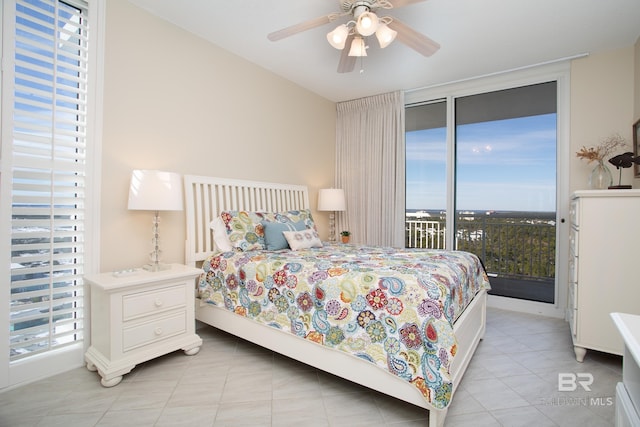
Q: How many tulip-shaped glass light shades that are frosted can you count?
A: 4